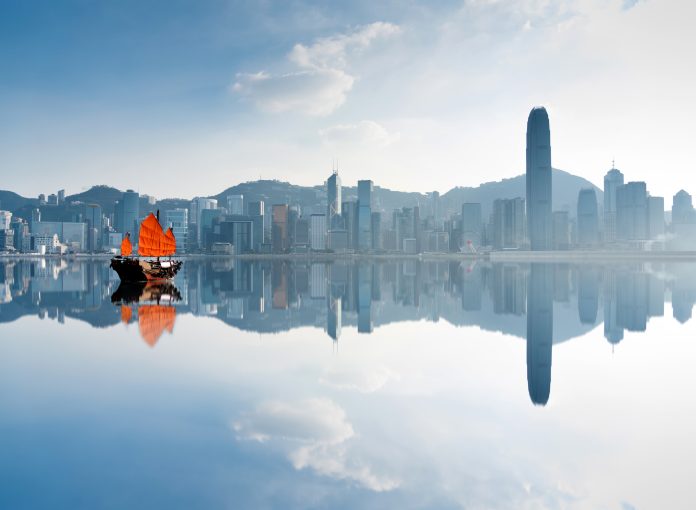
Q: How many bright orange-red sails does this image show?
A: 3